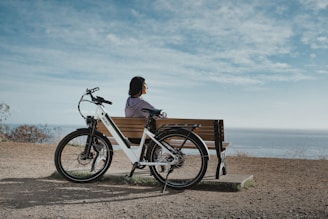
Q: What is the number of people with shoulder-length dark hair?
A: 1